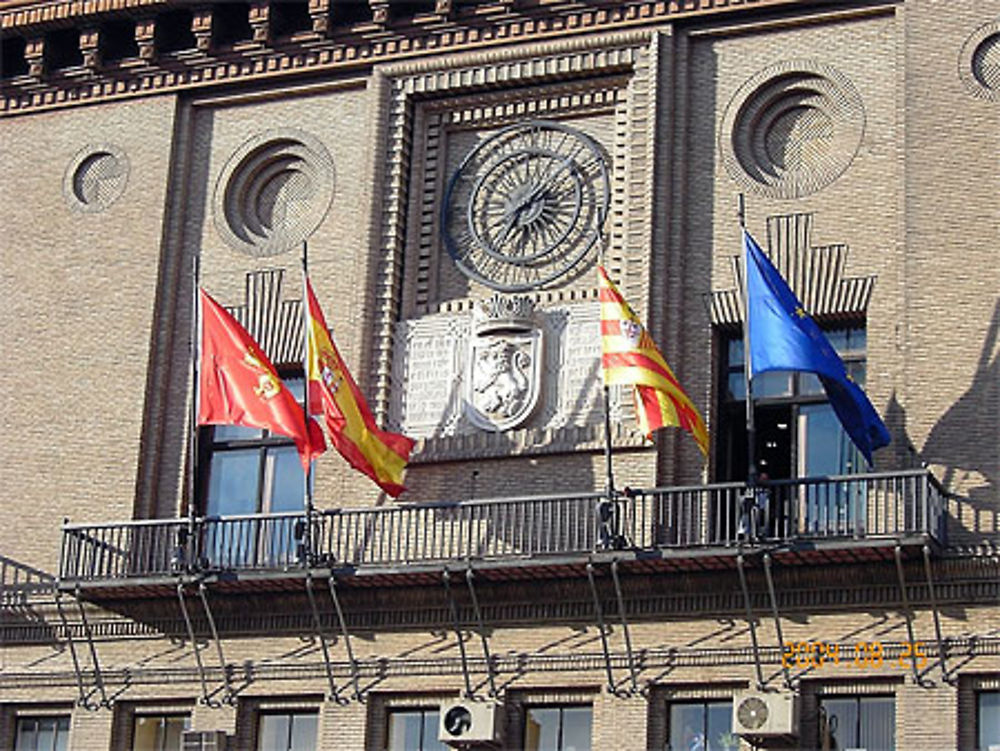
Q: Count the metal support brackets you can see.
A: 14